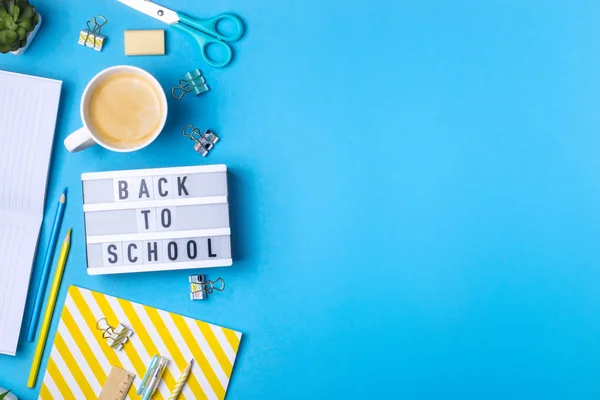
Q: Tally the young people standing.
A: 0